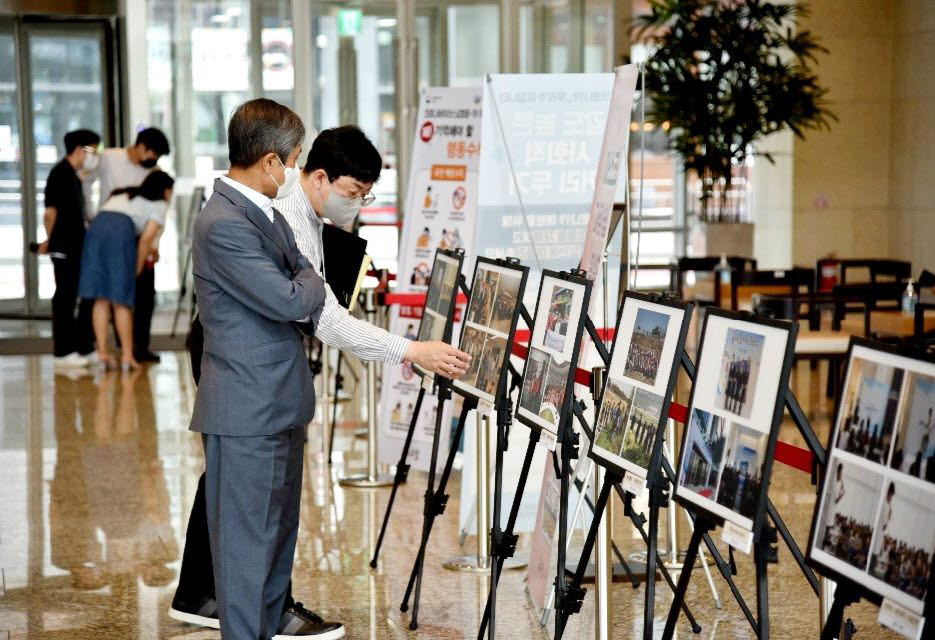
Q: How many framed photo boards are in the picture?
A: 6